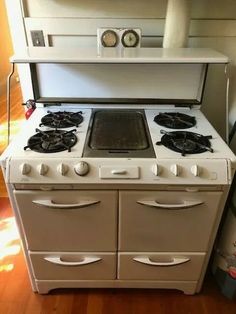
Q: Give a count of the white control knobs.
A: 7